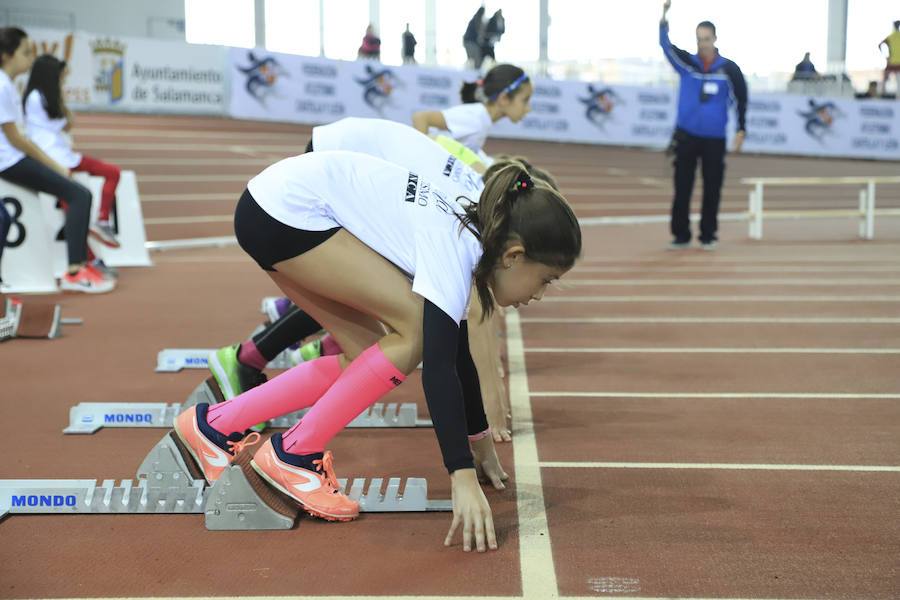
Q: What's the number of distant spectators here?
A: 6